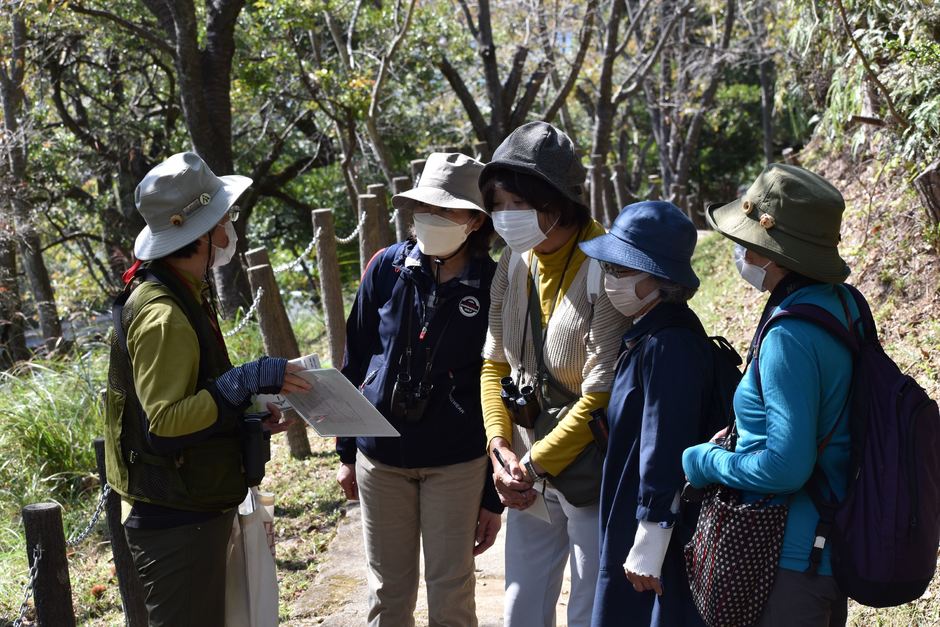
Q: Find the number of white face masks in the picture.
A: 5